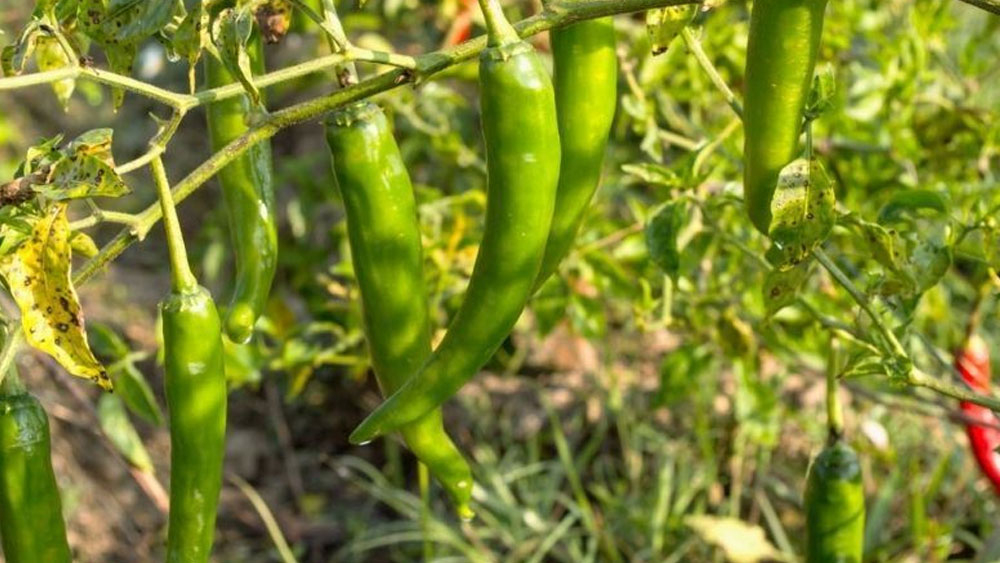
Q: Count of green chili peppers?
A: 8